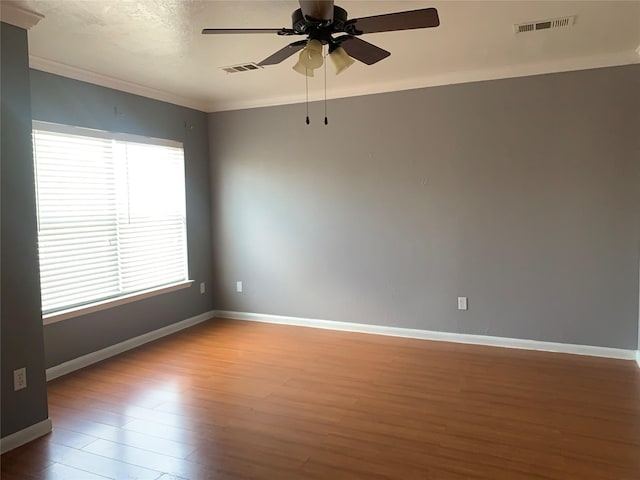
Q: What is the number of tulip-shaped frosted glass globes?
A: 3